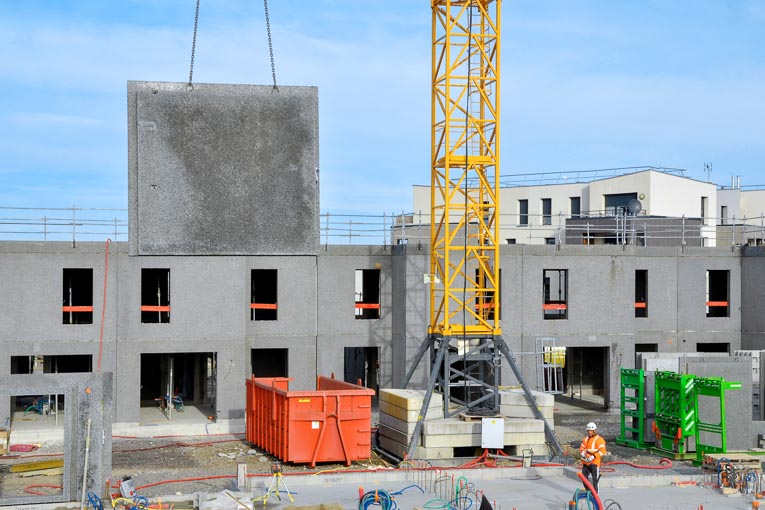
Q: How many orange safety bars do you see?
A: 8